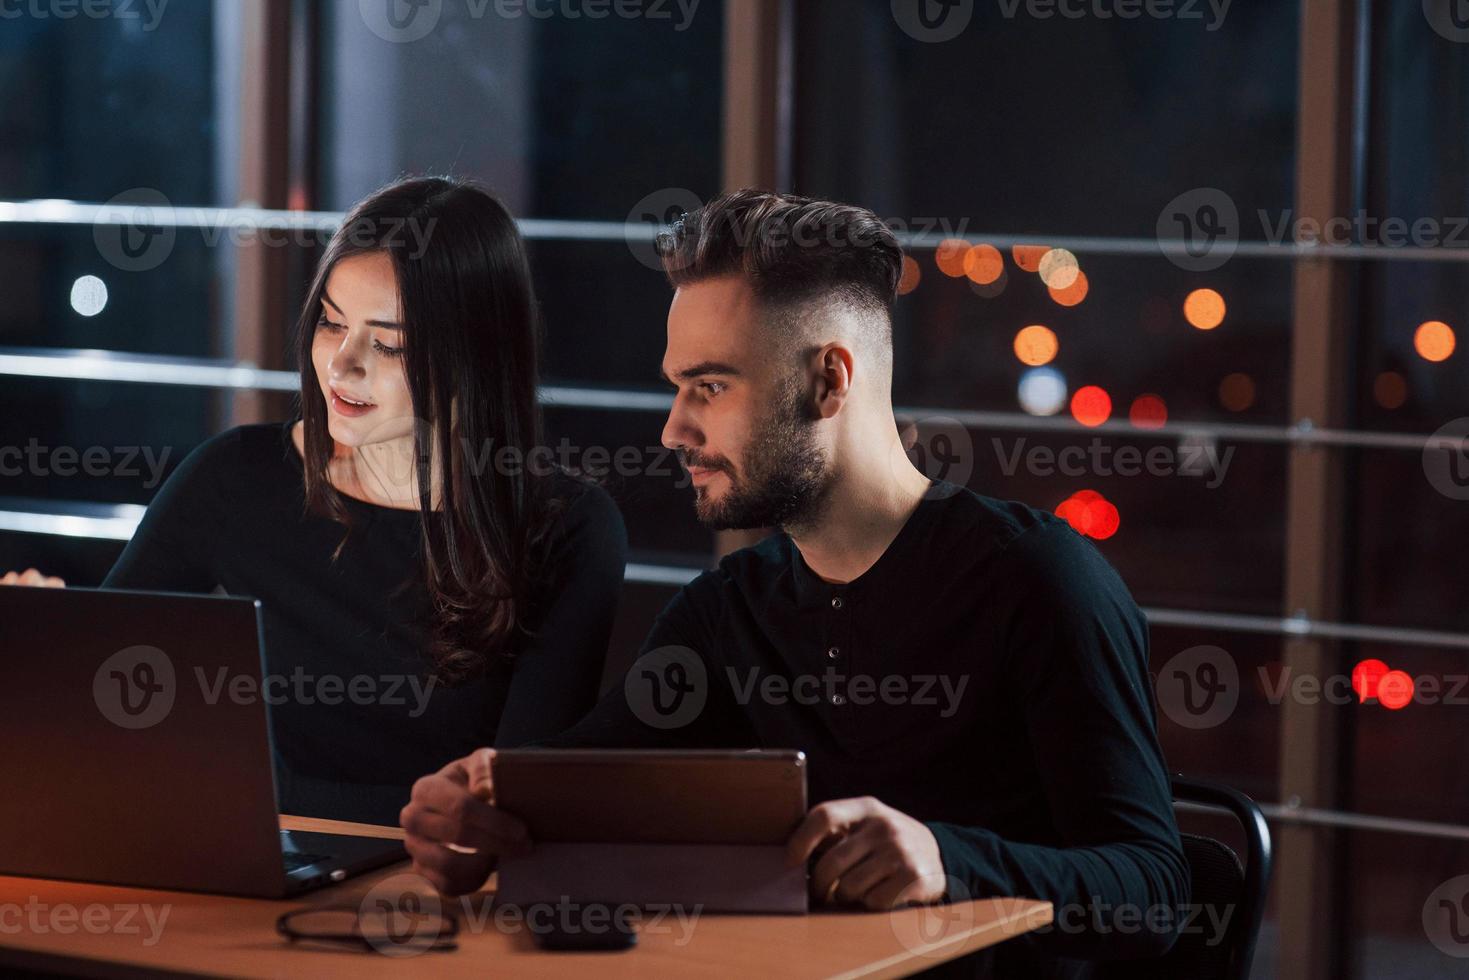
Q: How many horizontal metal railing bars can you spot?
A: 4